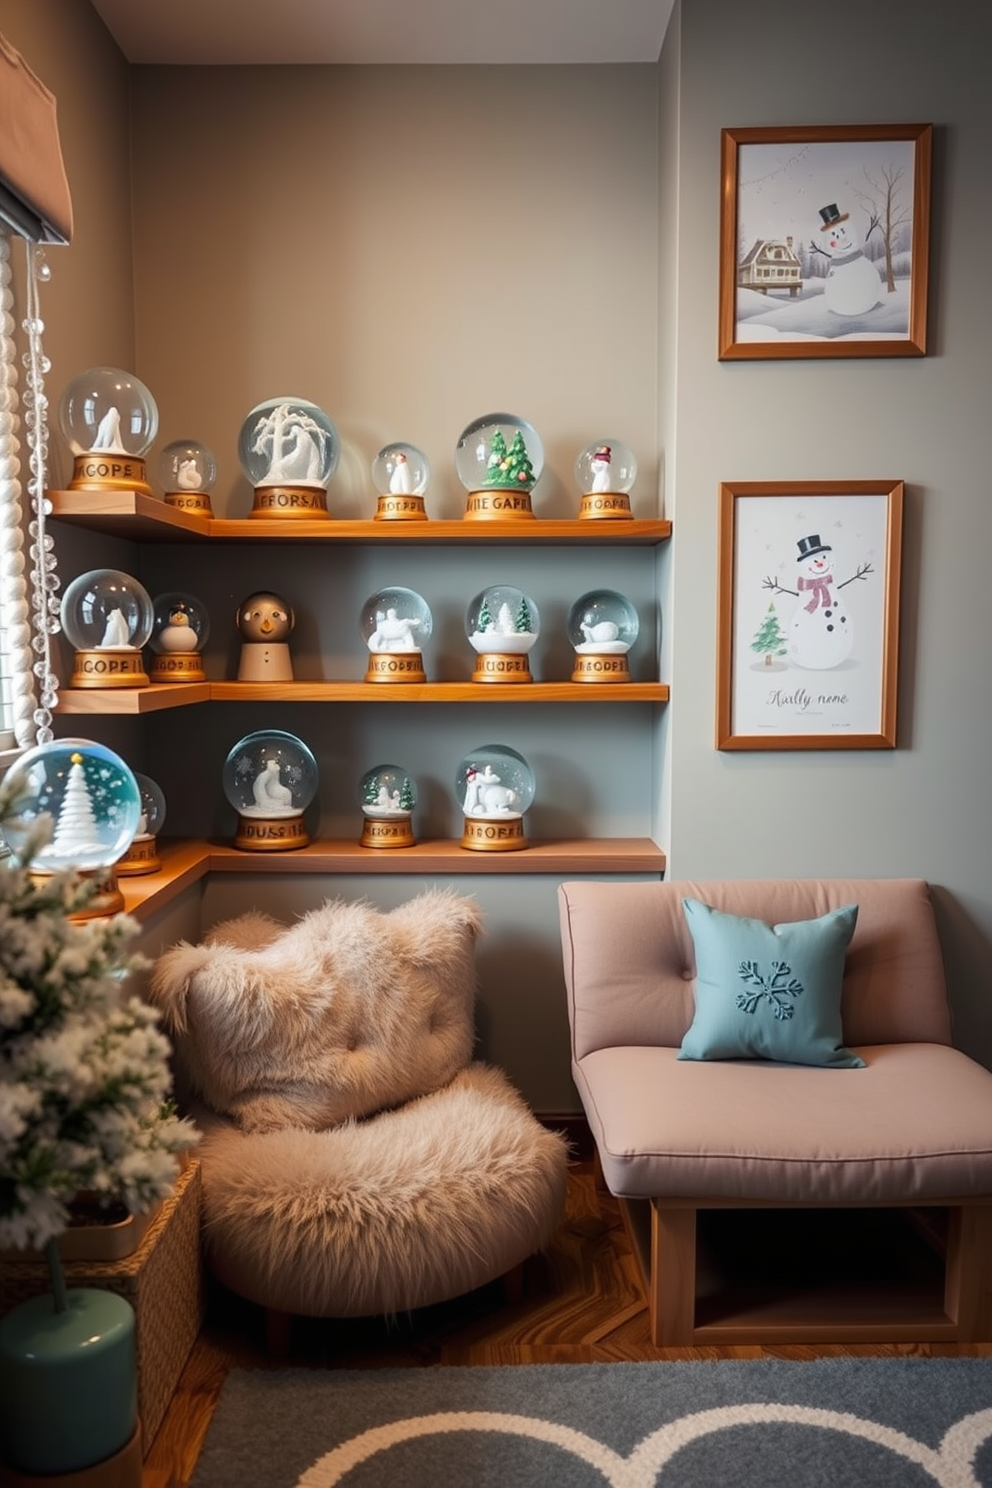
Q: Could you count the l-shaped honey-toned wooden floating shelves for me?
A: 3